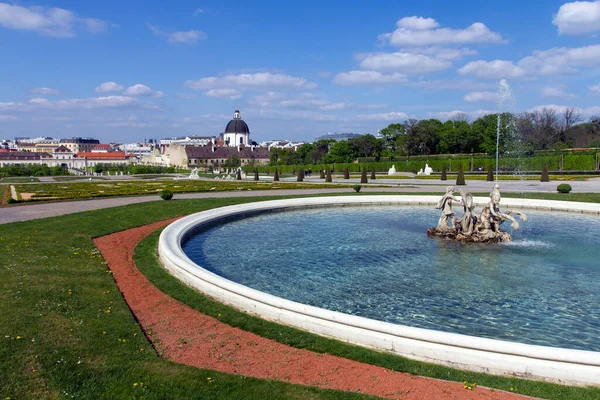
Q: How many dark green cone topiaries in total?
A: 13